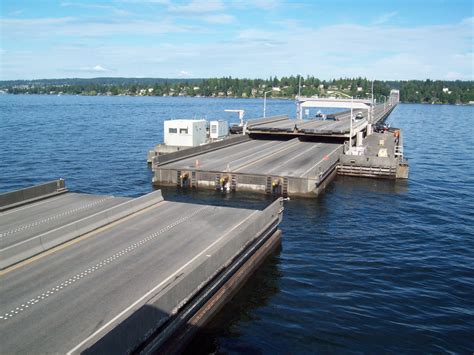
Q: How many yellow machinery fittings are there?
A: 3